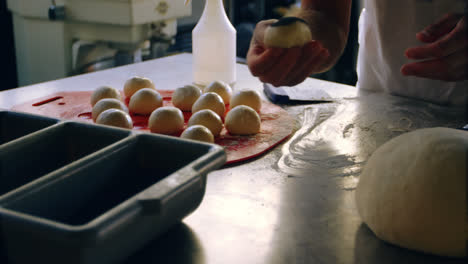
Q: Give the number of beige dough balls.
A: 15